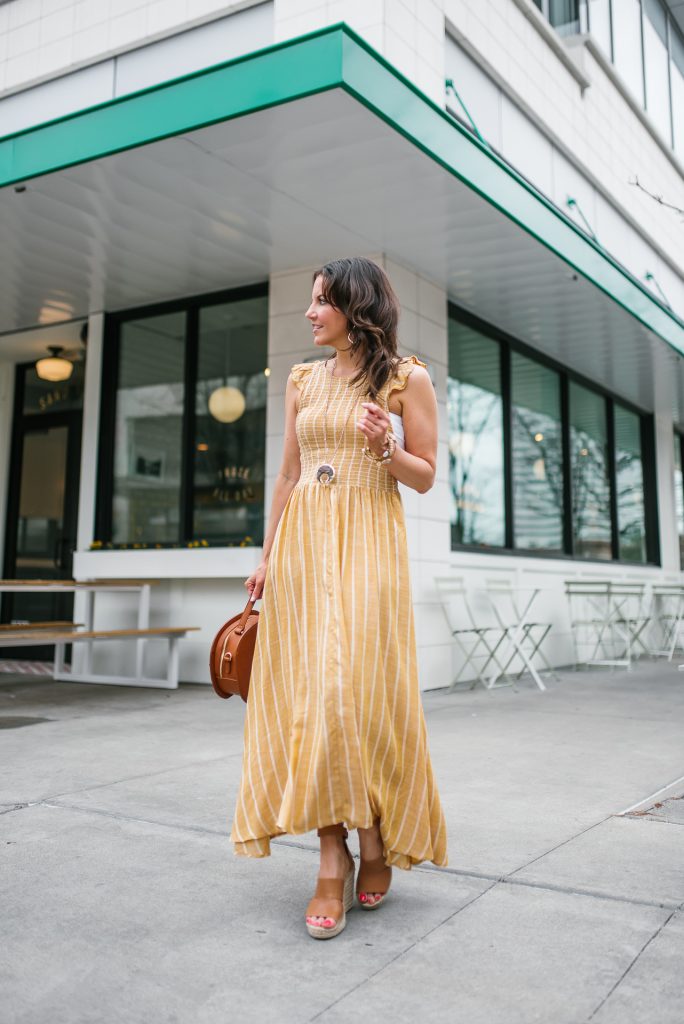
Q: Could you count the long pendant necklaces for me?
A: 1